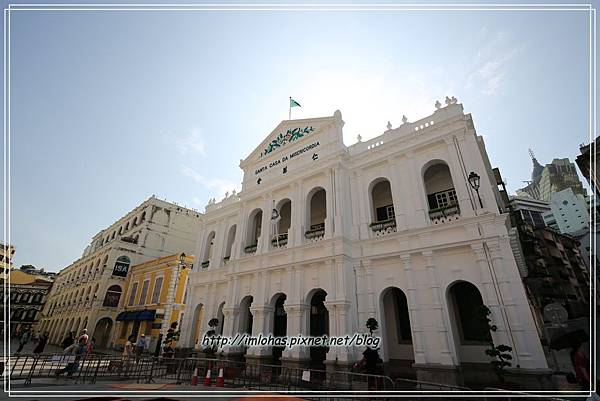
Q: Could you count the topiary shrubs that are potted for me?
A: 4